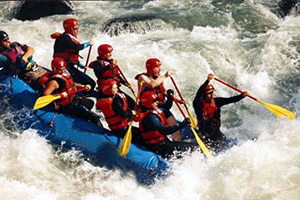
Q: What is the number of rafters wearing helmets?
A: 8